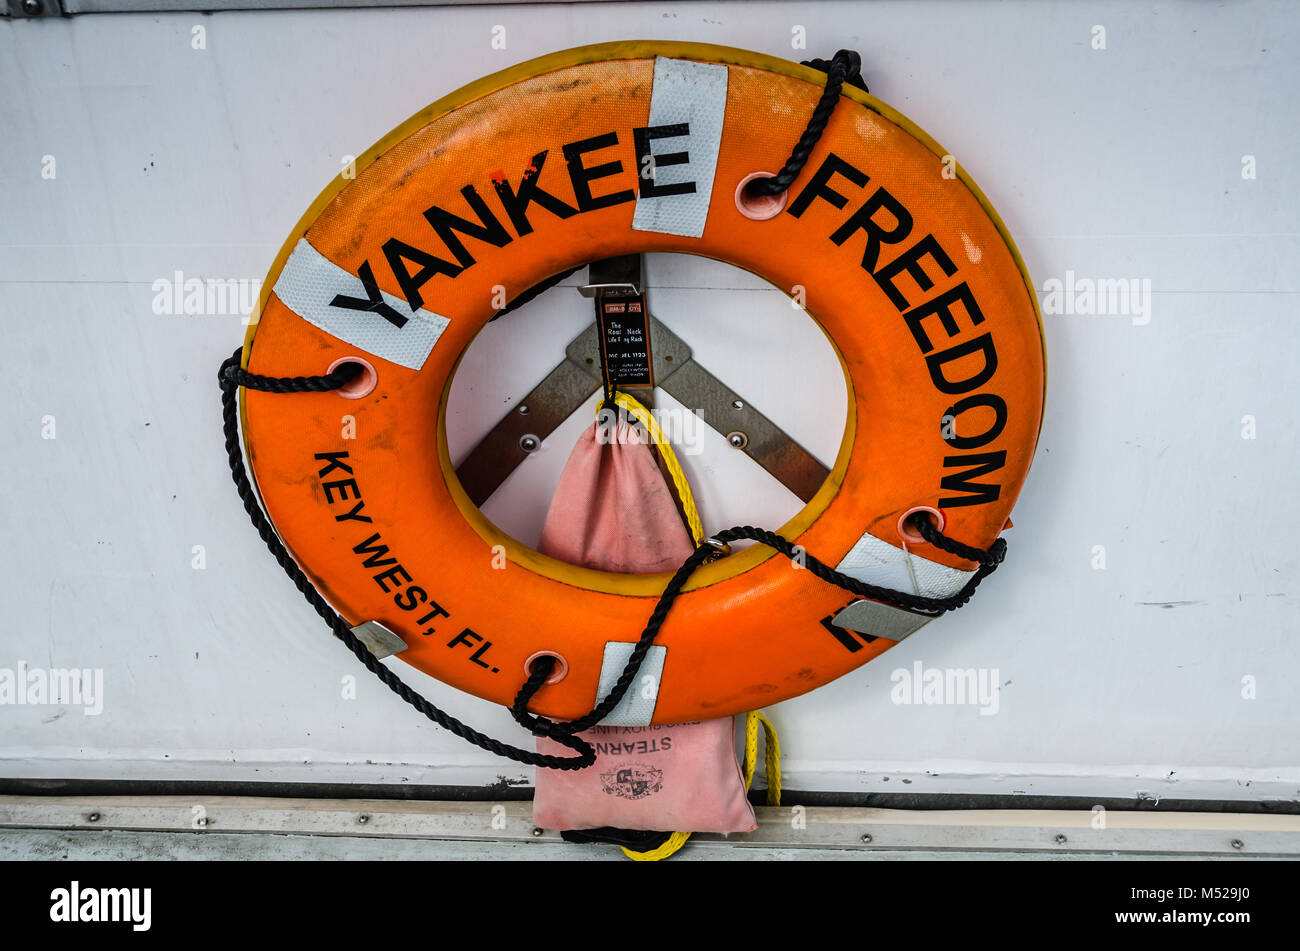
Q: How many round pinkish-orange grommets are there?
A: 4